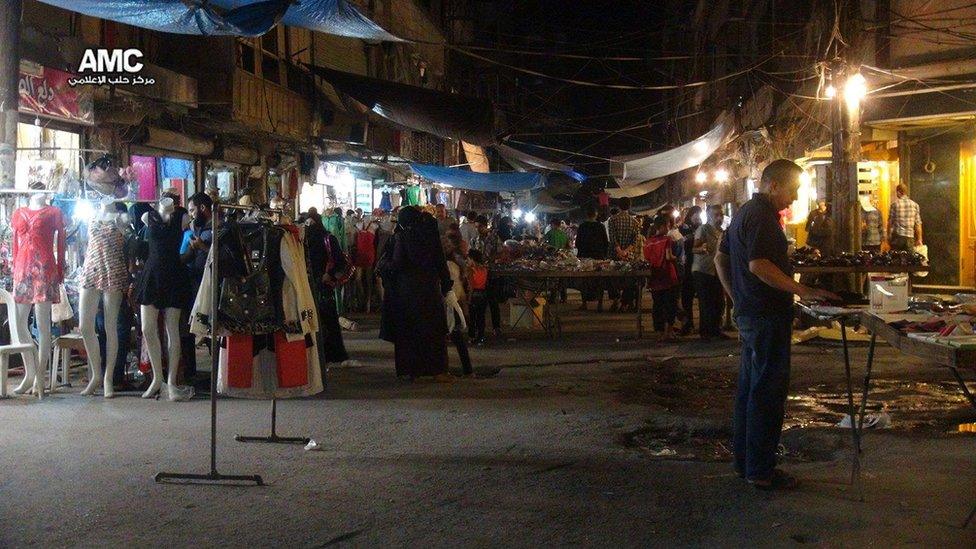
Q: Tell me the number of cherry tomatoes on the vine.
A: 0